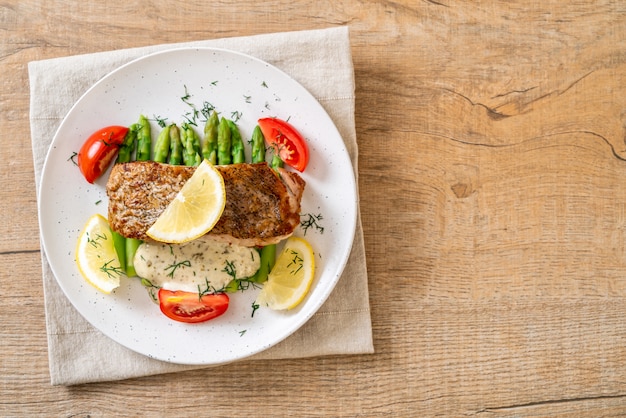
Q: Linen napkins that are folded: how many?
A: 1